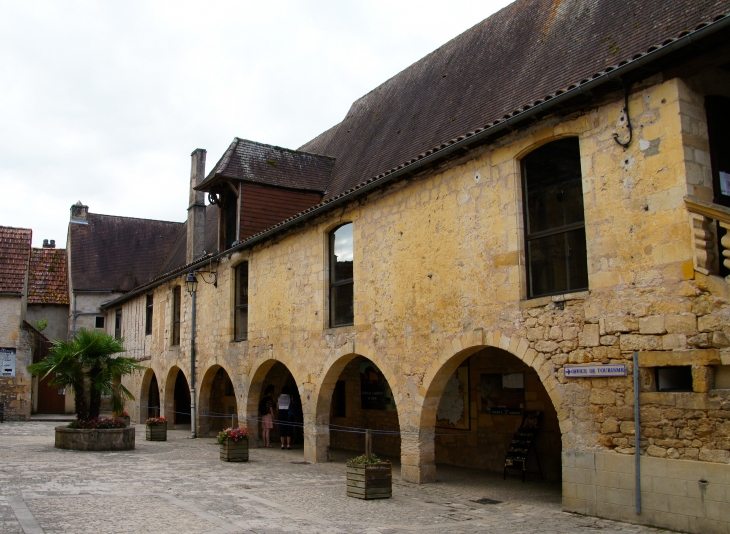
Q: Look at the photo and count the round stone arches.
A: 6